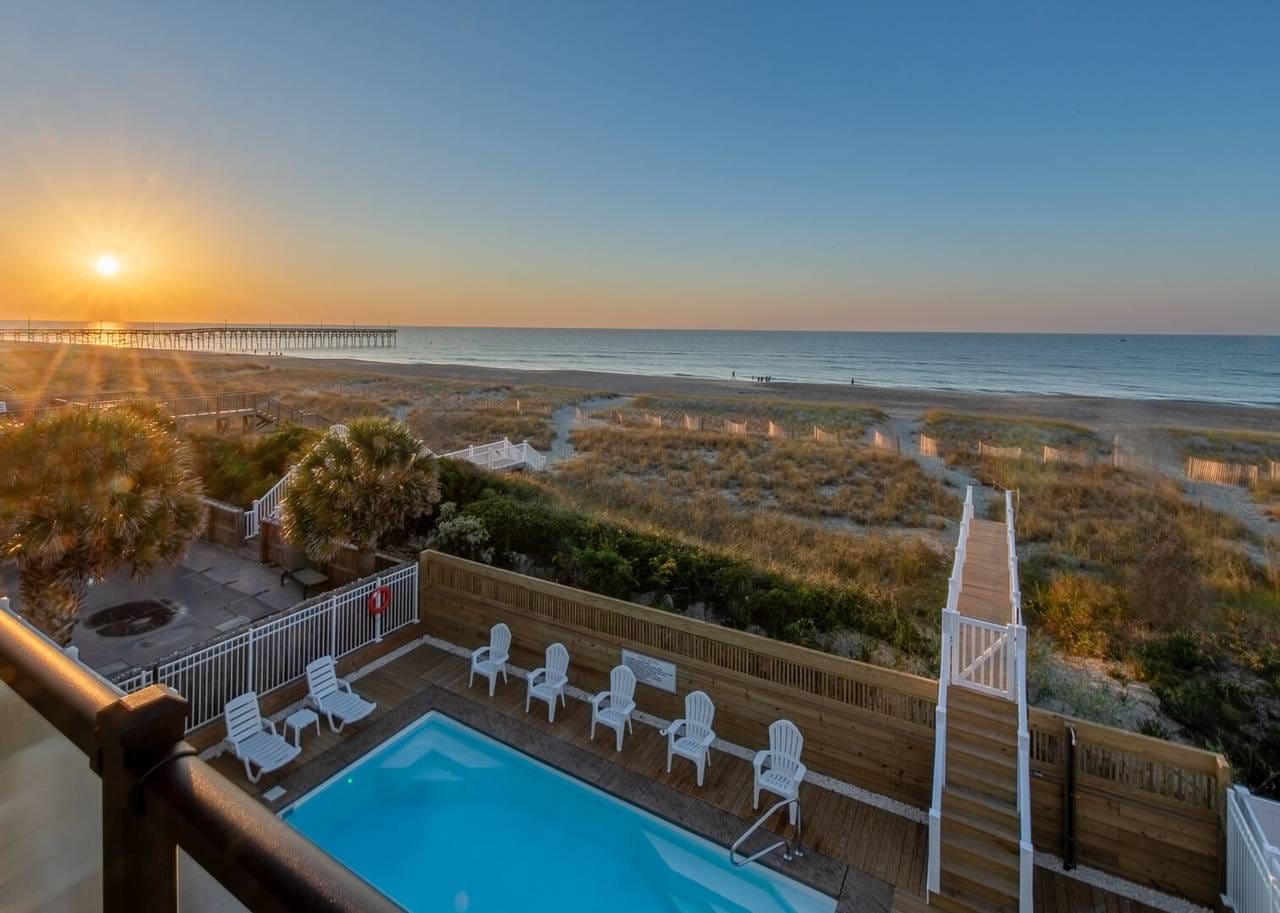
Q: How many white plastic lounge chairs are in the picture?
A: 2